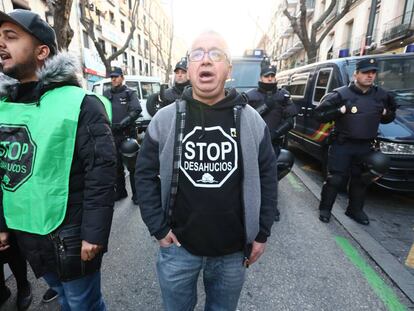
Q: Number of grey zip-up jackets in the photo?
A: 1